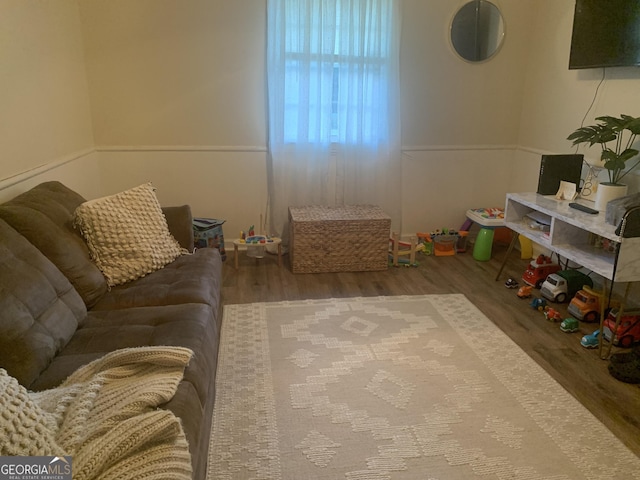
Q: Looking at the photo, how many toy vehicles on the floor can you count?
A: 10